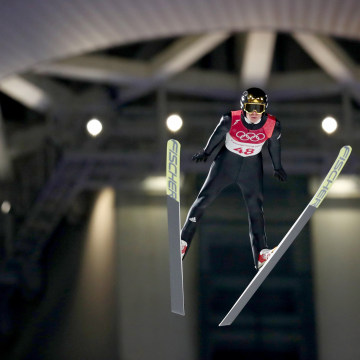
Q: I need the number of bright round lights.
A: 3